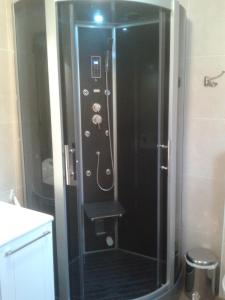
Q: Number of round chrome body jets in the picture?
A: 6